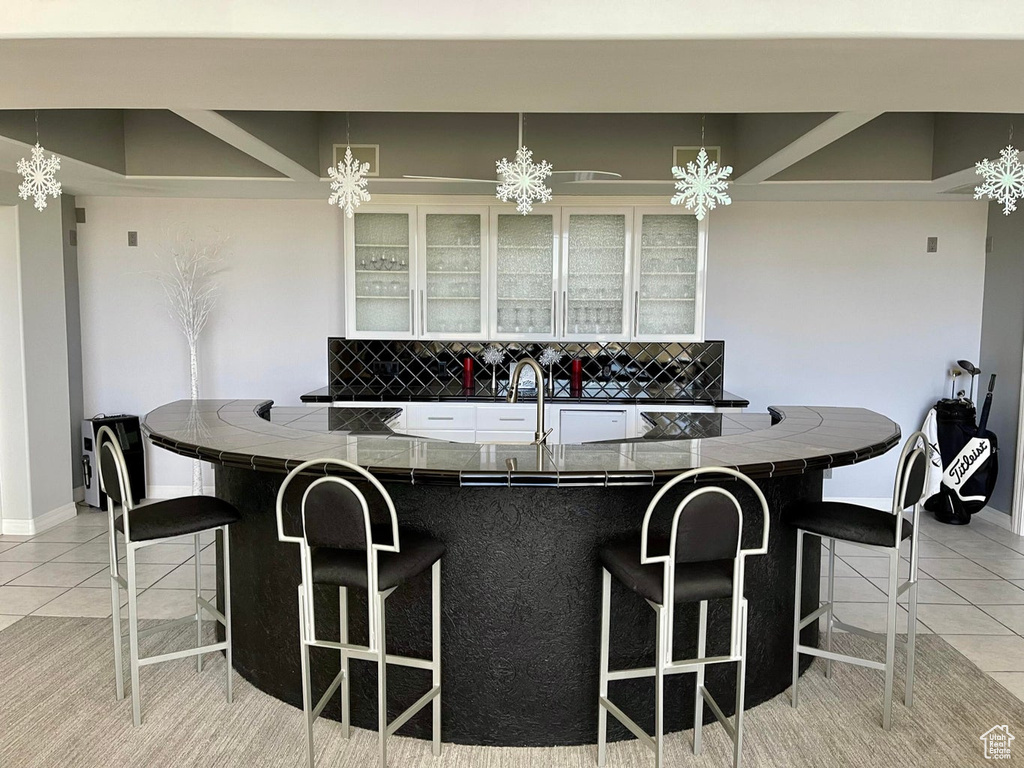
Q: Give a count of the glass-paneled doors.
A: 5